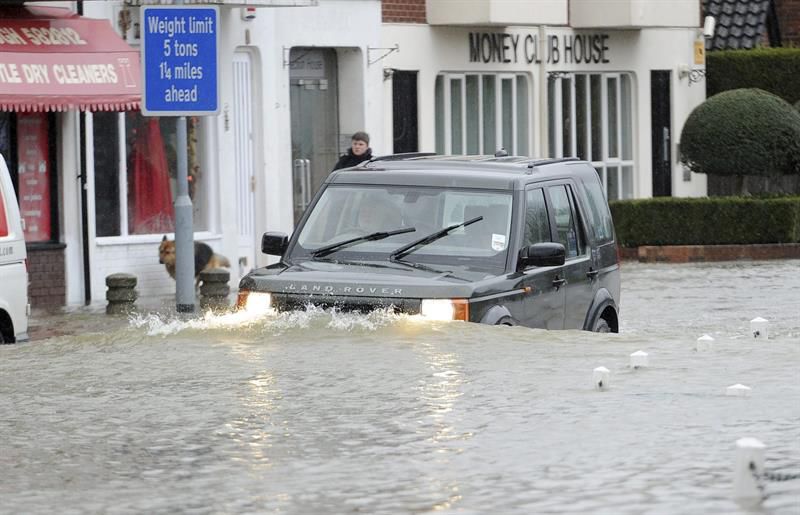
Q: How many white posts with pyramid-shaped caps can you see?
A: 6